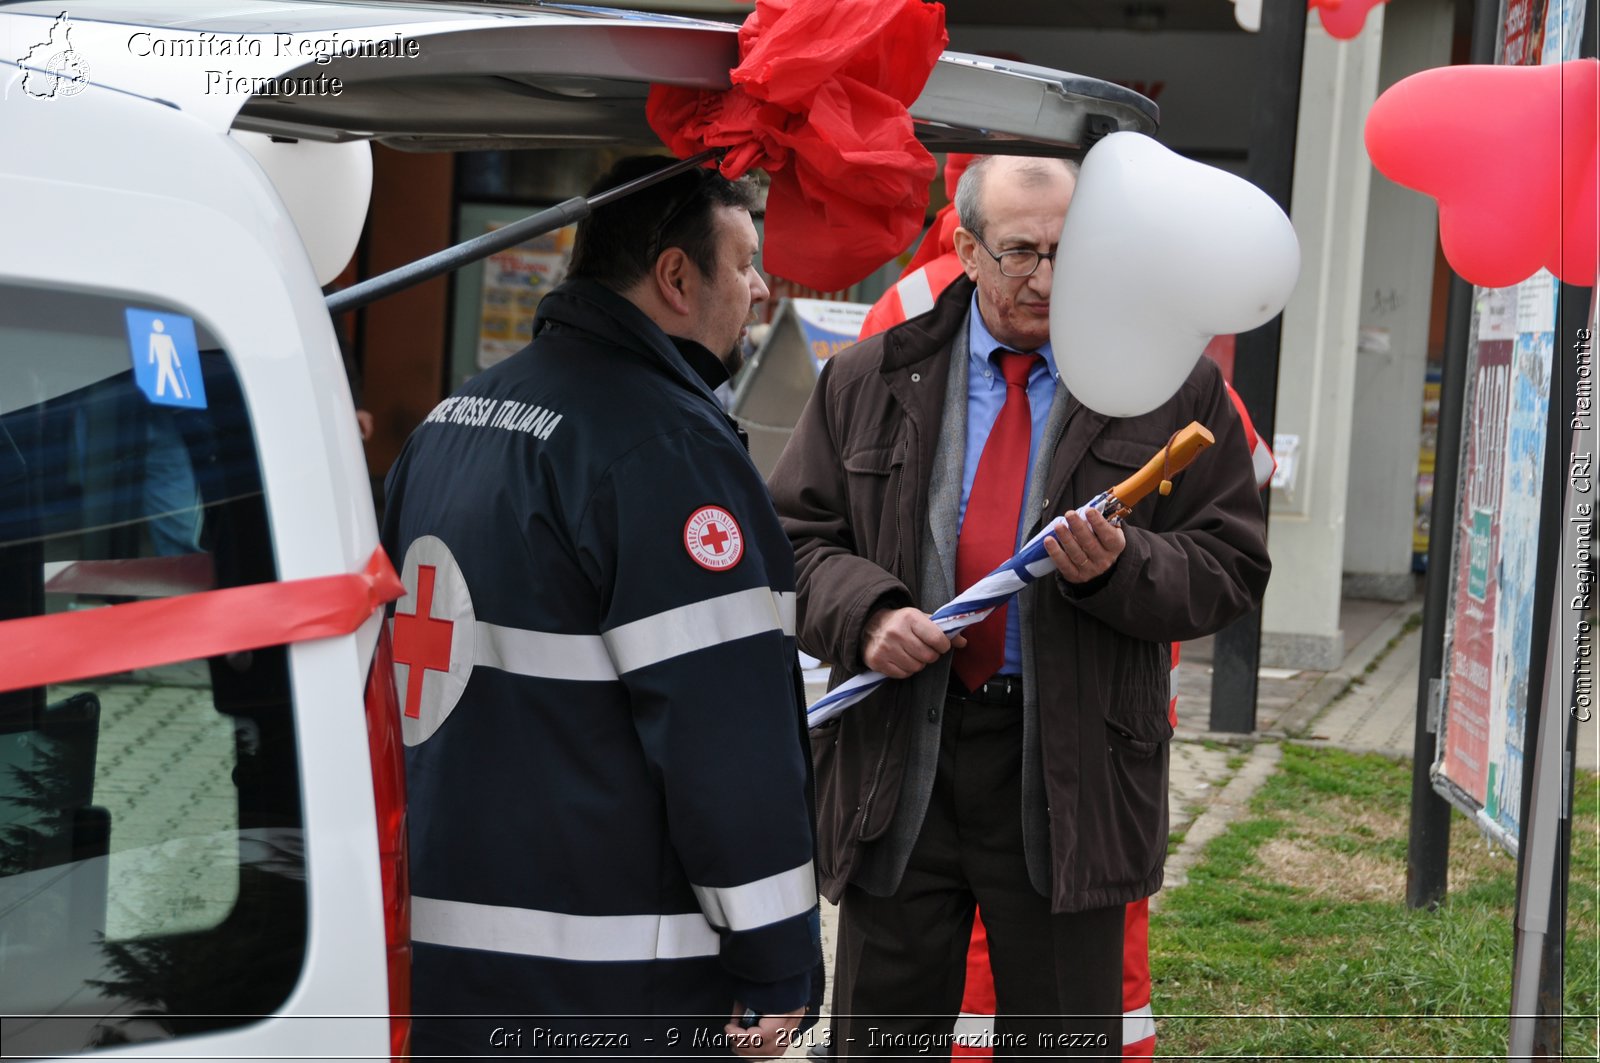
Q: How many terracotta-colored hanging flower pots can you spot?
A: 0